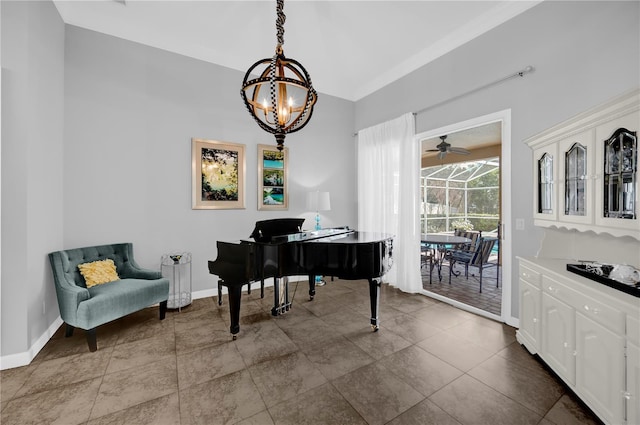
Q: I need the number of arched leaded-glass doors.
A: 3